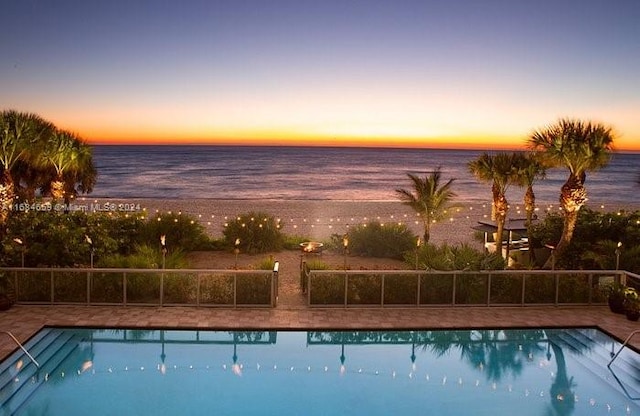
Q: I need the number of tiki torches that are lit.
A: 8